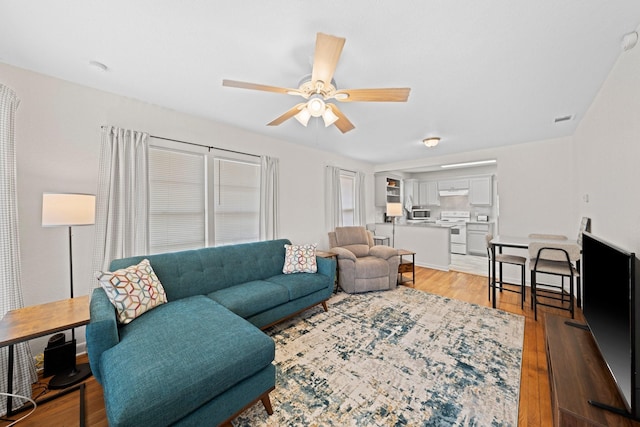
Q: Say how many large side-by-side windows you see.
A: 2